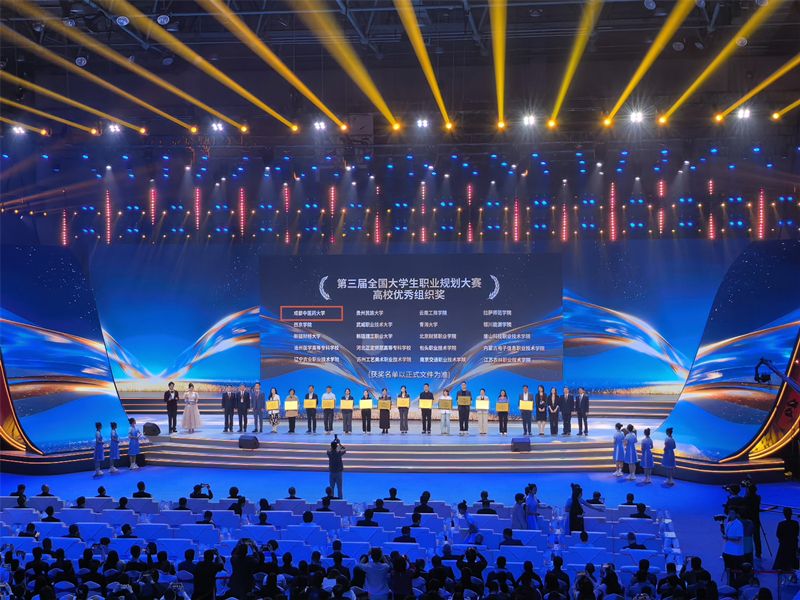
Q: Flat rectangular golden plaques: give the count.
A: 14